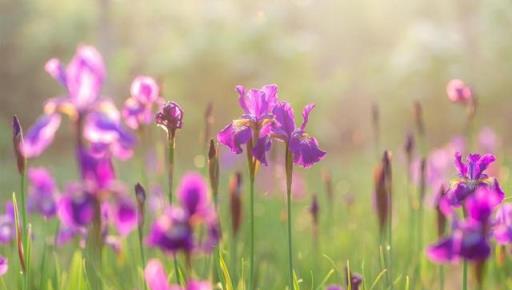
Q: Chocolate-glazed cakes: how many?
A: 0